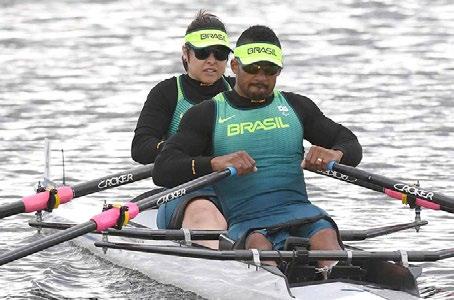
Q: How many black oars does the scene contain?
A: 4